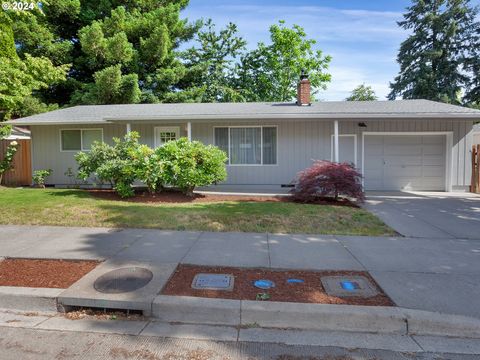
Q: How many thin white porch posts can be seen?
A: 3